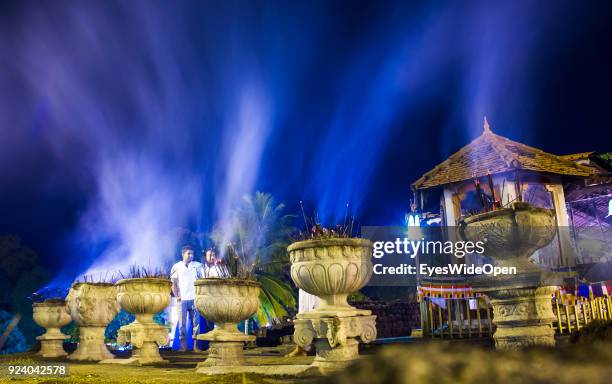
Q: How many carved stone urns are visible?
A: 6